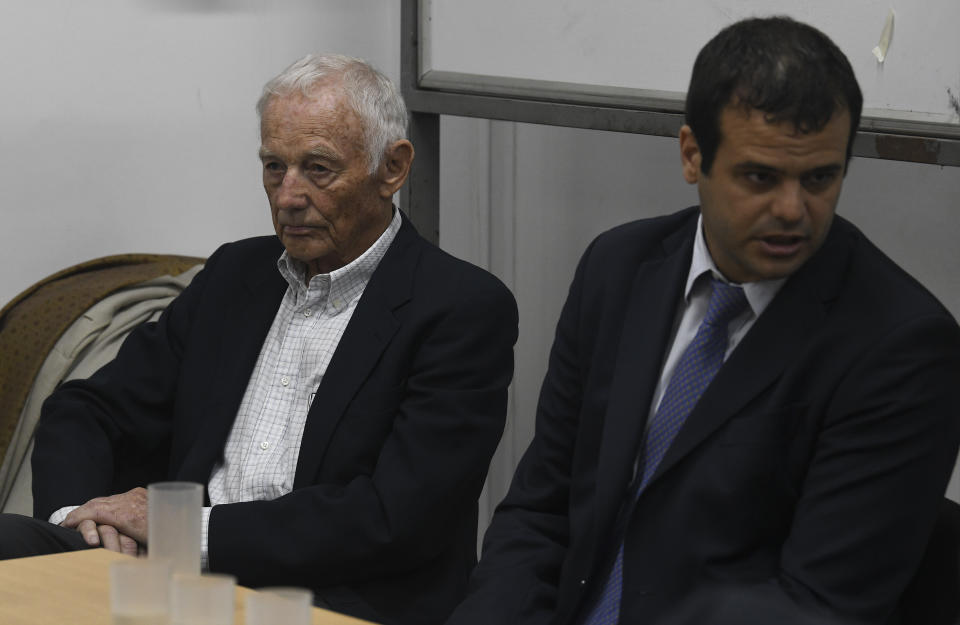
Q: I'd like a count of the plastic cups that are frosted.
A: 4